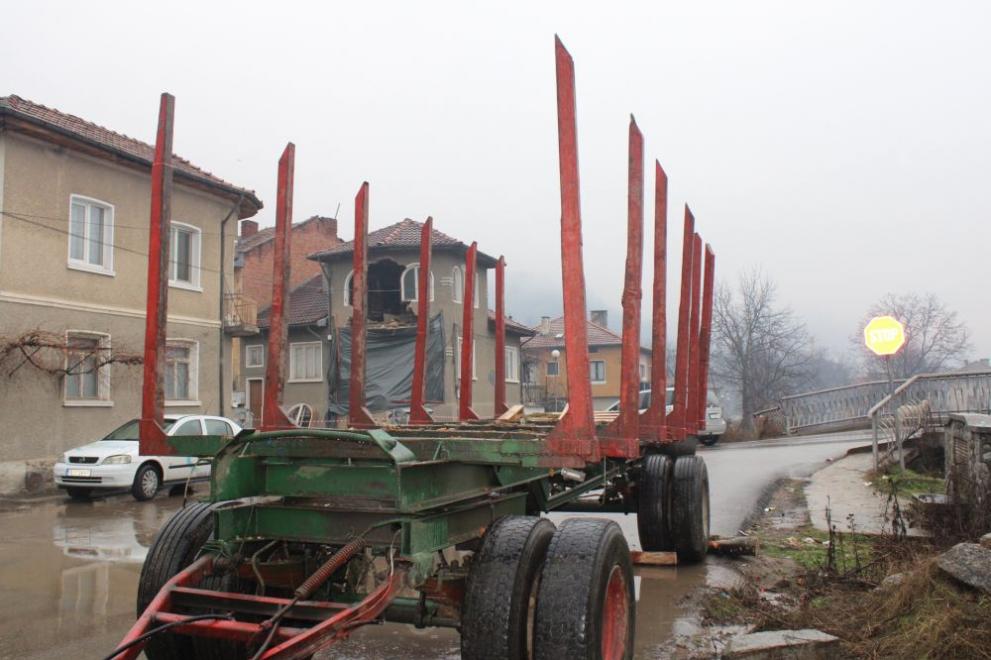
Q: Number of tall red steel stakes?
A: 12